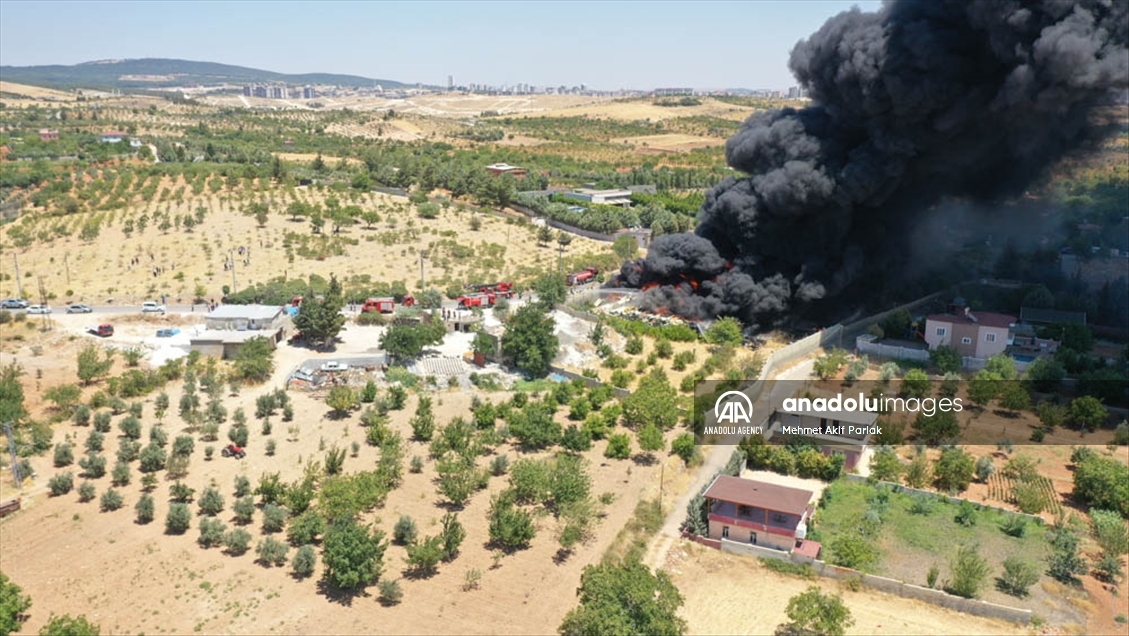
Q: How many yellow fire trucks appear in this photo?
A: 0